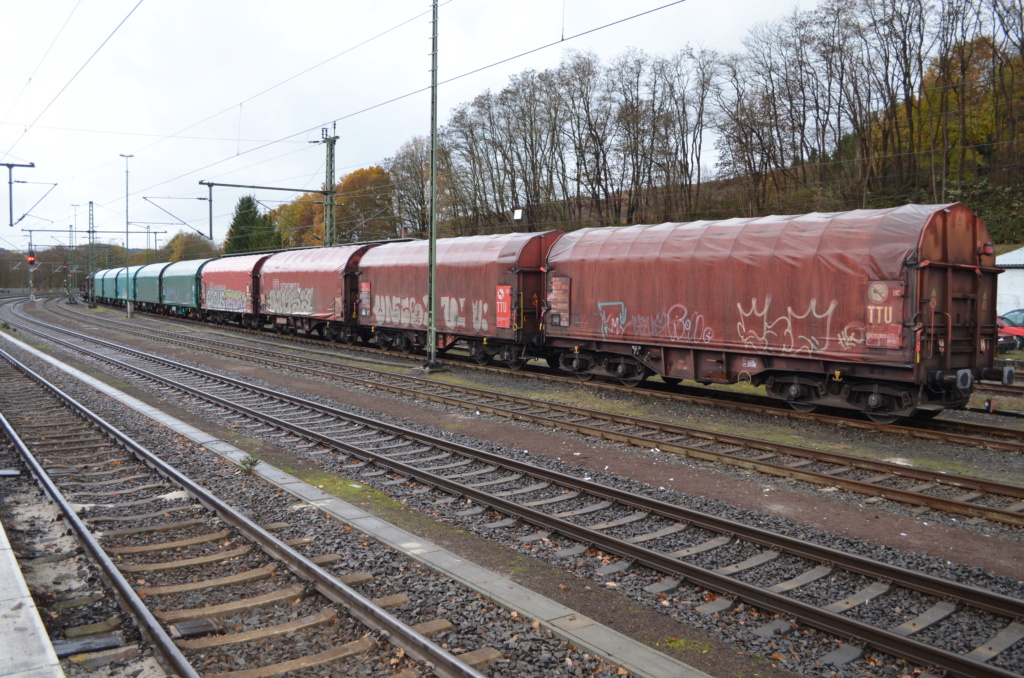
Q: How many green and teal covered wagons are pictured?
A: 5